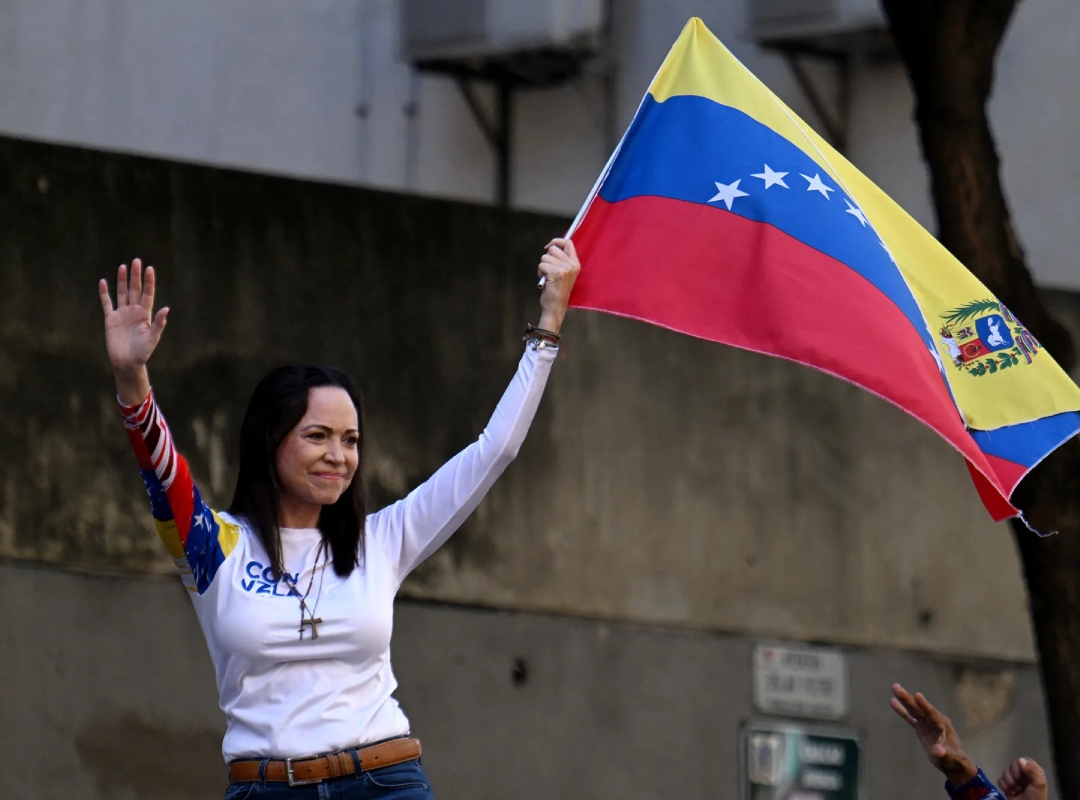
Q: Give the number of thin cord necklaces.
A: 2